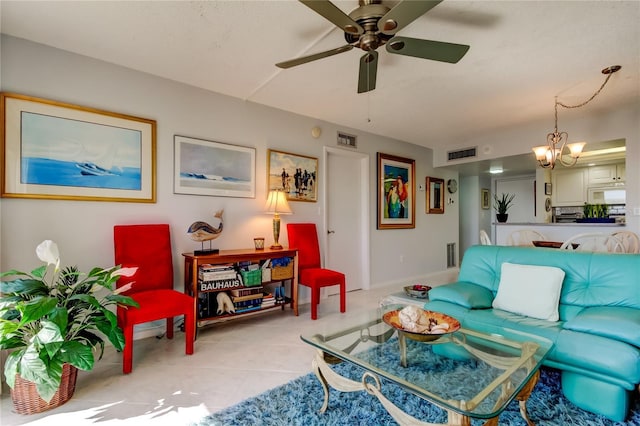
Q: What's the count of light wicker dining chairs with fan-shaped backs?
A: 4